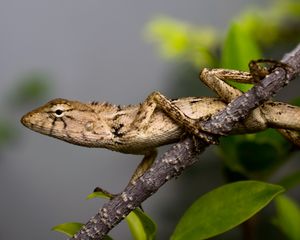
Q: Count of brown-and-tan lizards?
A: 1